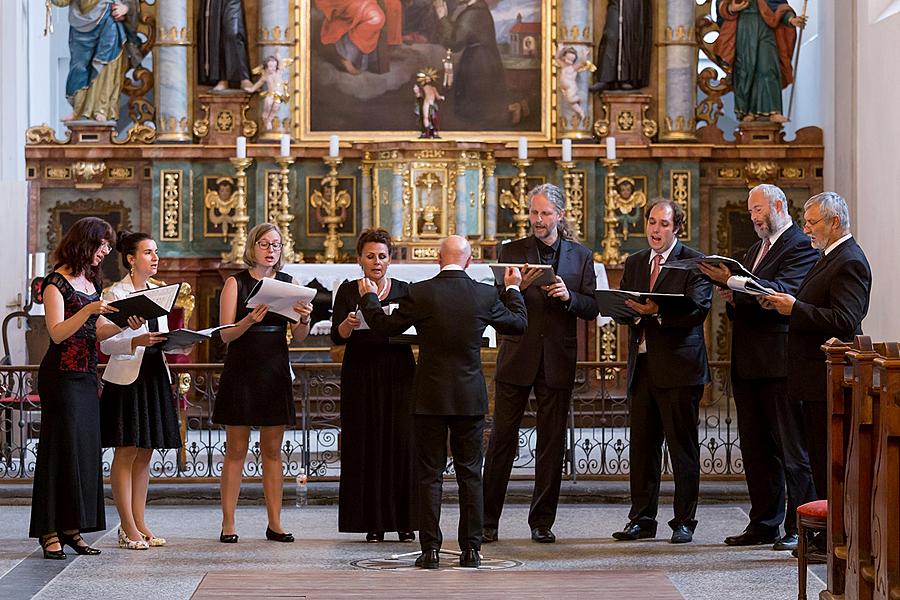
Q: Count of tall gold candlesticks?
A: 6